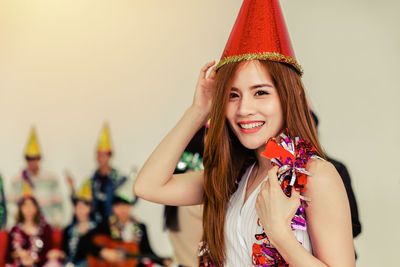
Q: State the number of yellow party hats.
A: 4